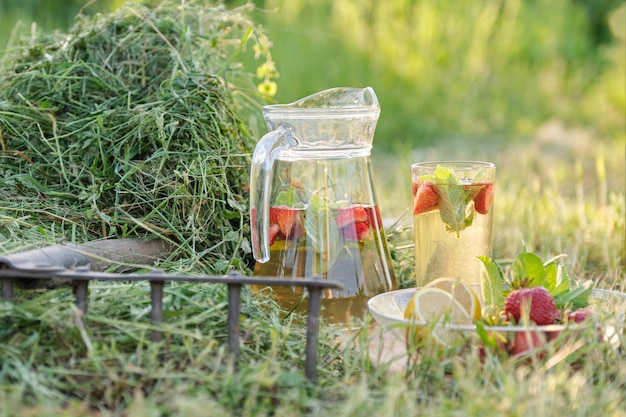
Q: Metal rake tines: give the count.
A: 5